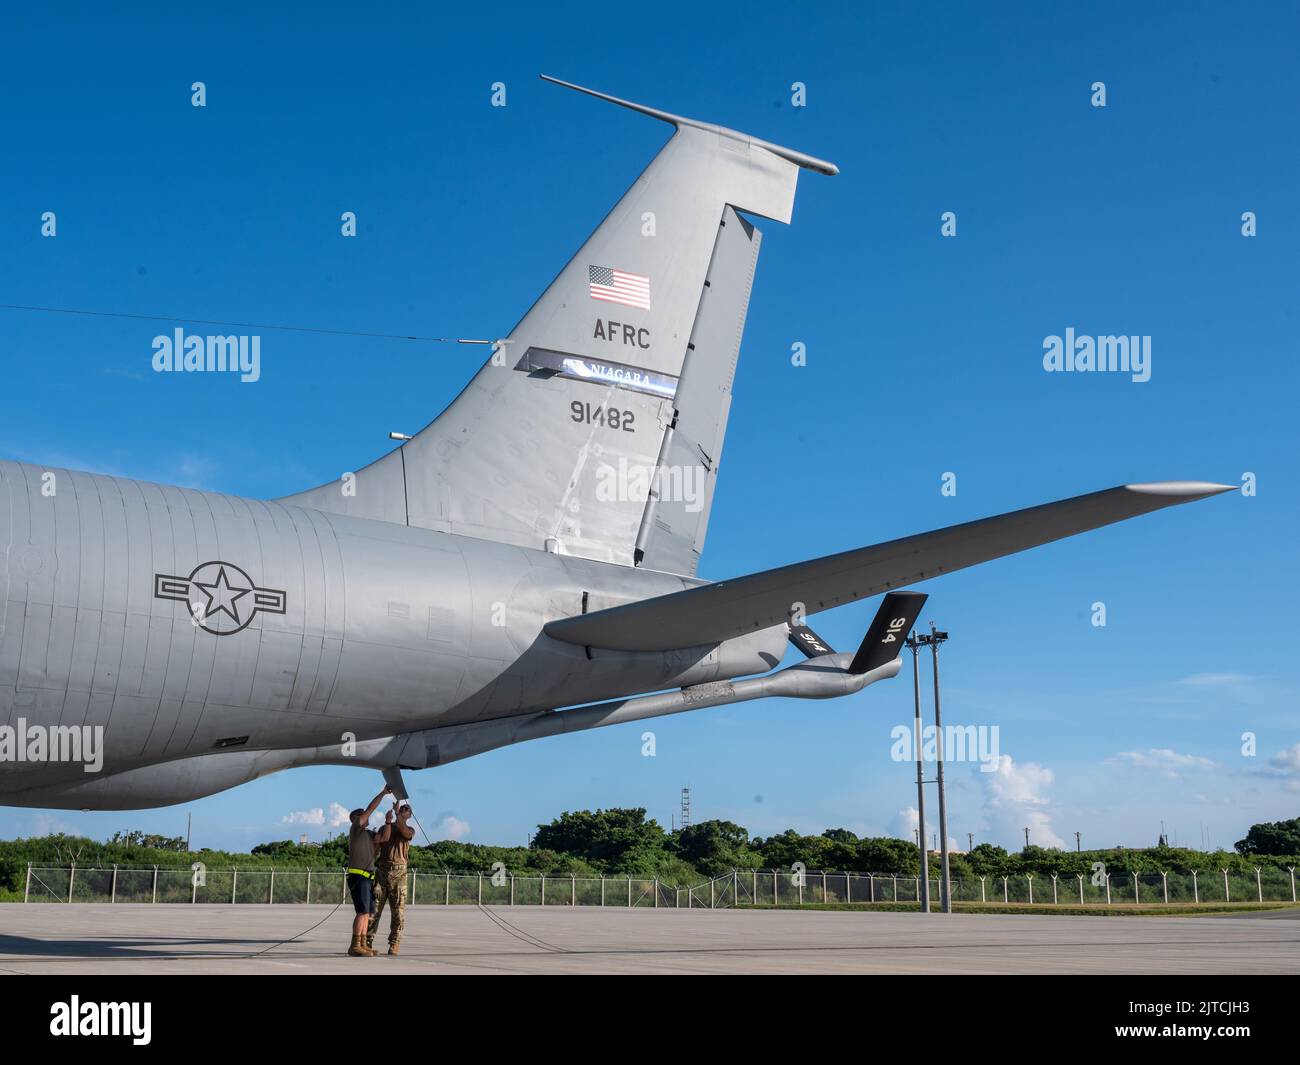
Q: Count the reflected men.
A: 0